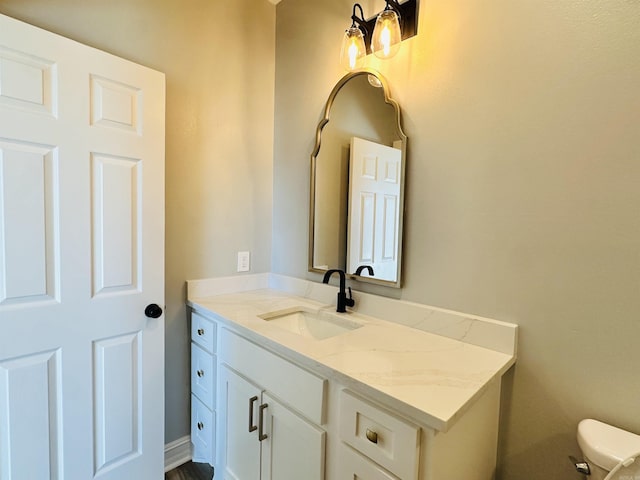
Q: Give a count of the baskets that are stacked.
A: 0